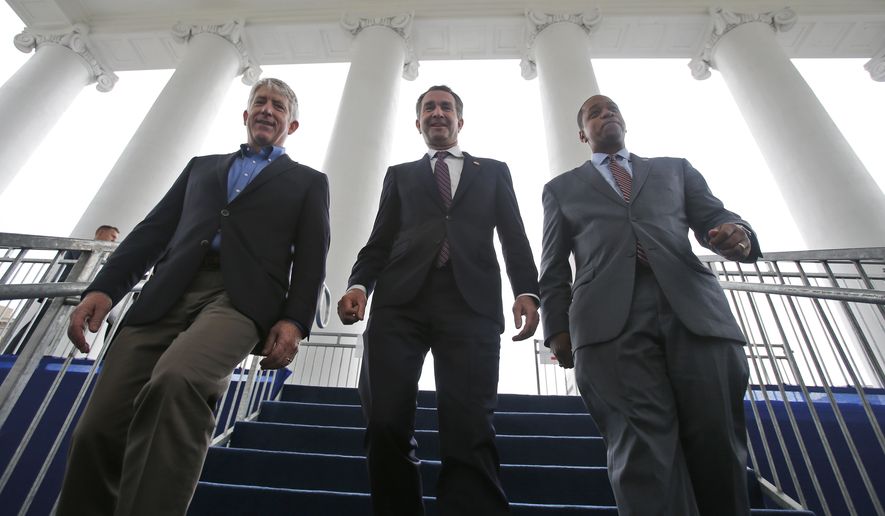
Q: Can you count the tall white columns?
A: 5